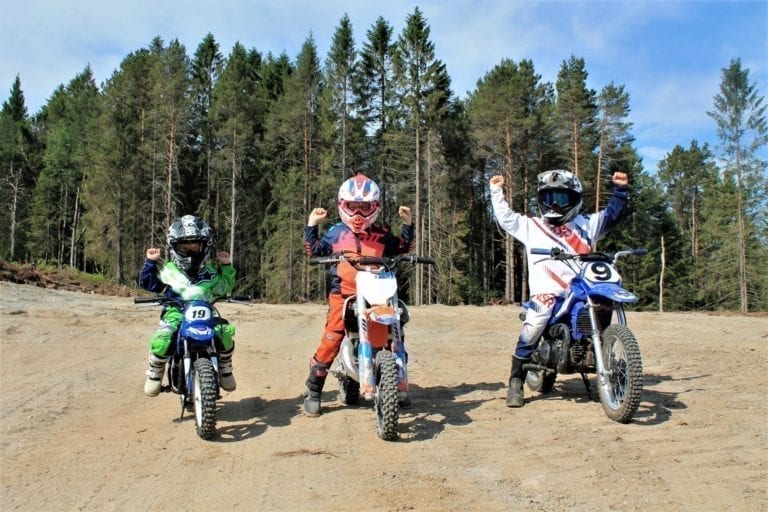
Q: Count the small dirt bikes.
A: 3